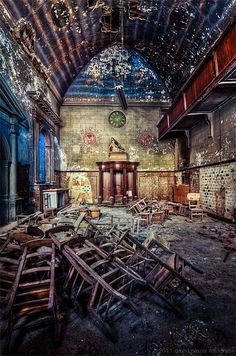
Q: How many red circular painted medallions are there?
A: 2